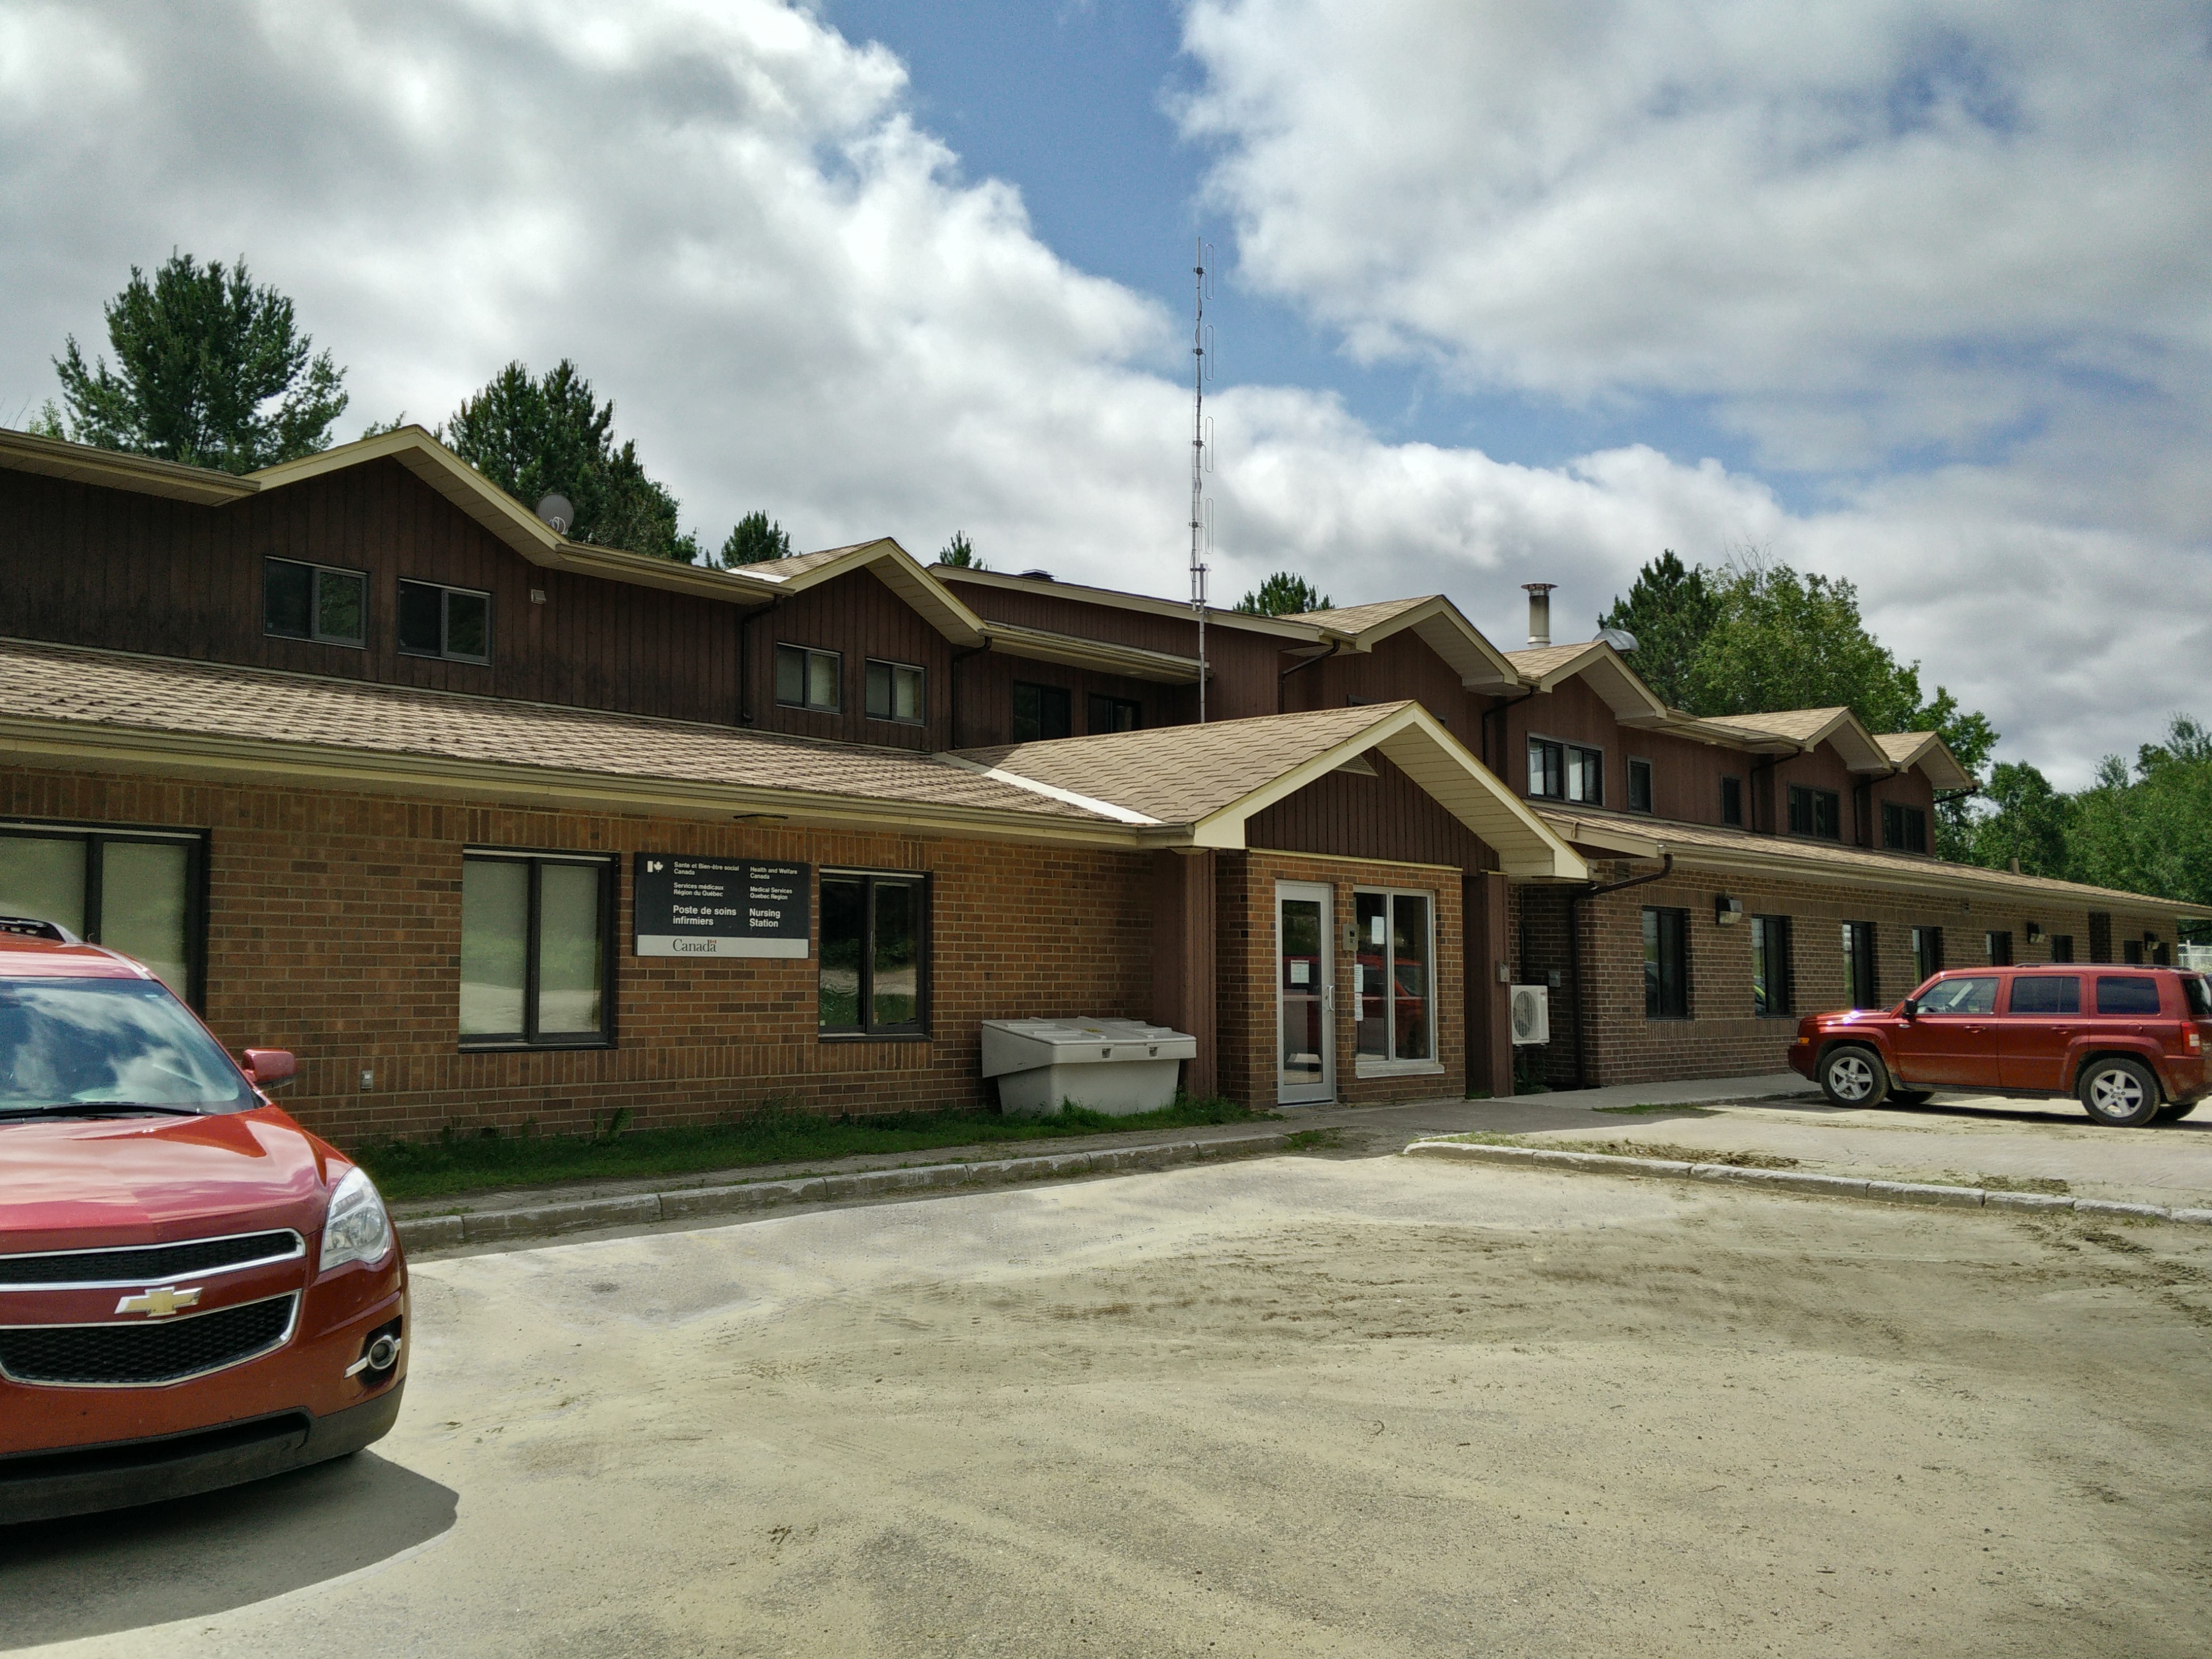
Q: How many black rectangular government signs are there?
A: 1